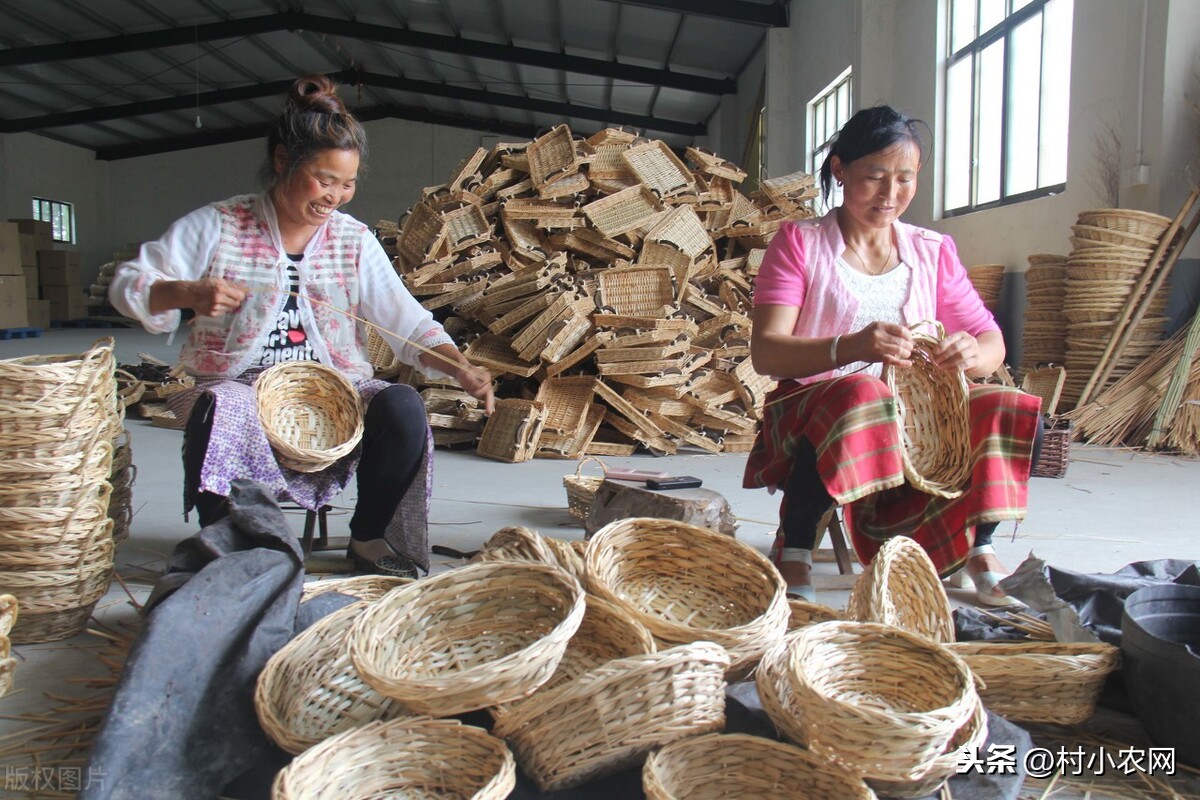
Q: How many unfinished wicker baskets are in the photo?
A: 2